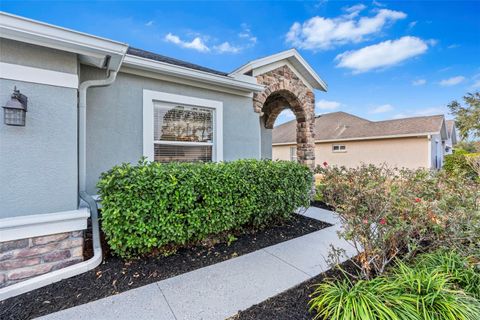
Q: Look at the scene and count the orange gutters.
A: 0